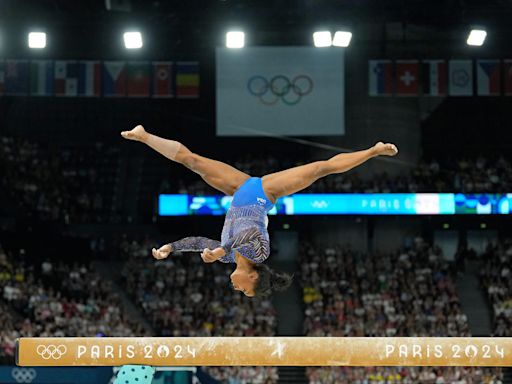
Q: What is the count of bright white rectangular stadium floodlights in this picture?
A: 6